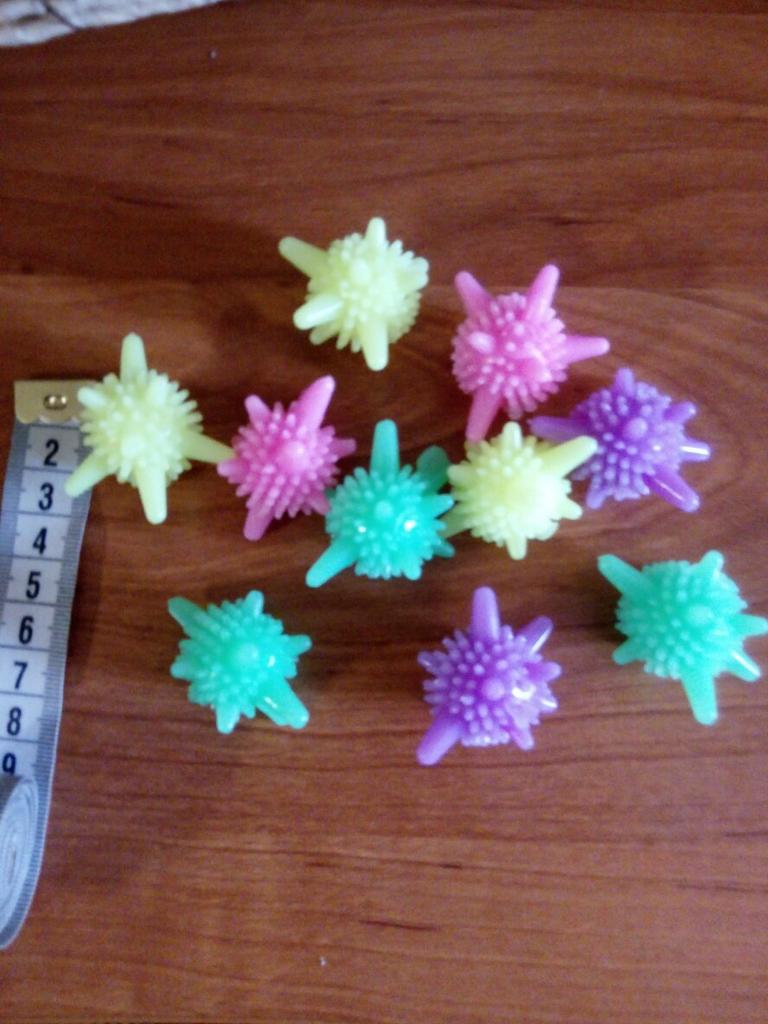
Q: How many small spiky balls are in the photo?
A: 10